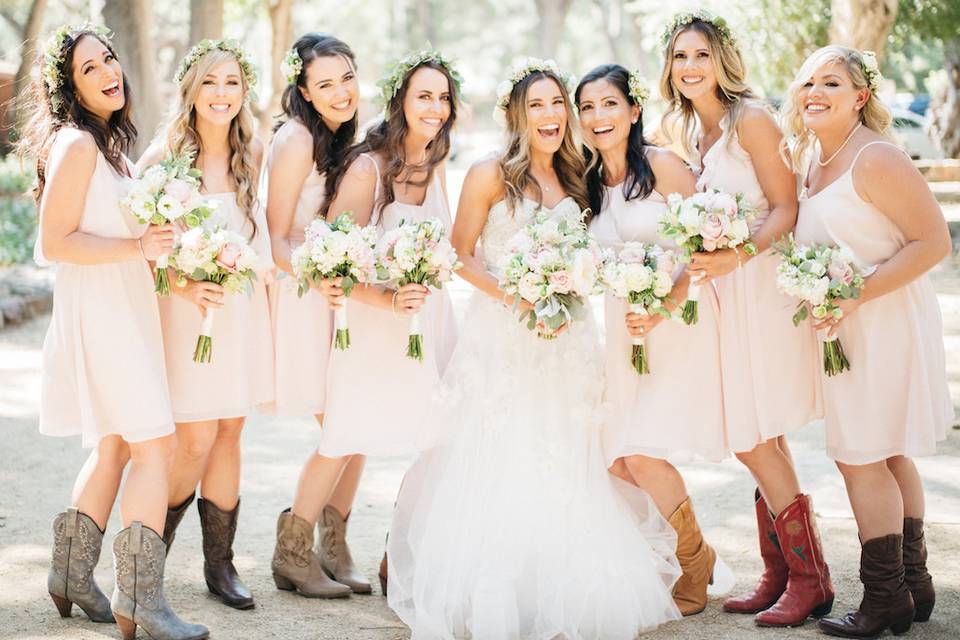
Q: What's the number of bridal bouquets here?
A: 8